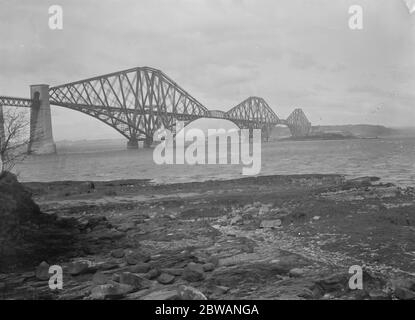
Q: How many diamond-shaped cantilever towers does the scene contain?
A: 3